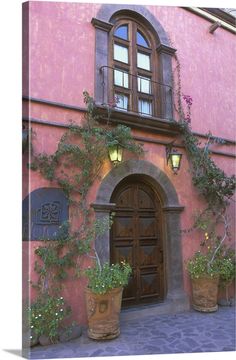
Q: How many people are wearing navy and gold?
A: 0